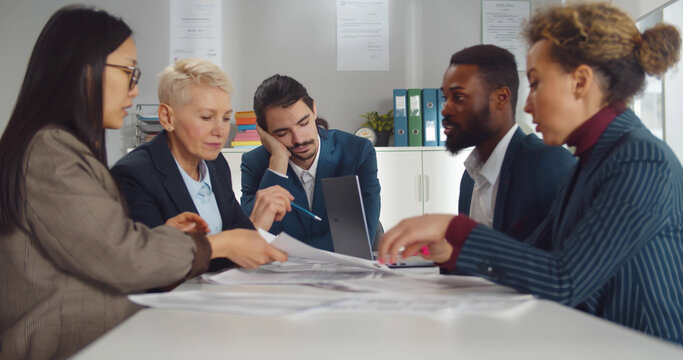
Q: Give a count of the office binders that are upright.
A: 4